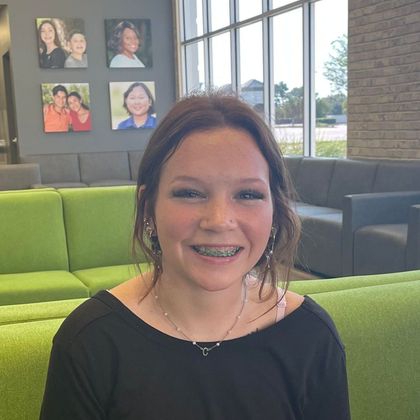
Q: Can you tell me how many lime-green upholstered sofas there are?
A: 2